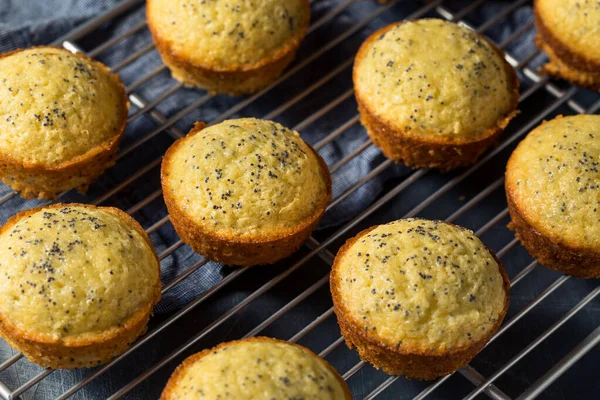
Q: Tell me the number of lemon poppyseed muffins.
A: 9